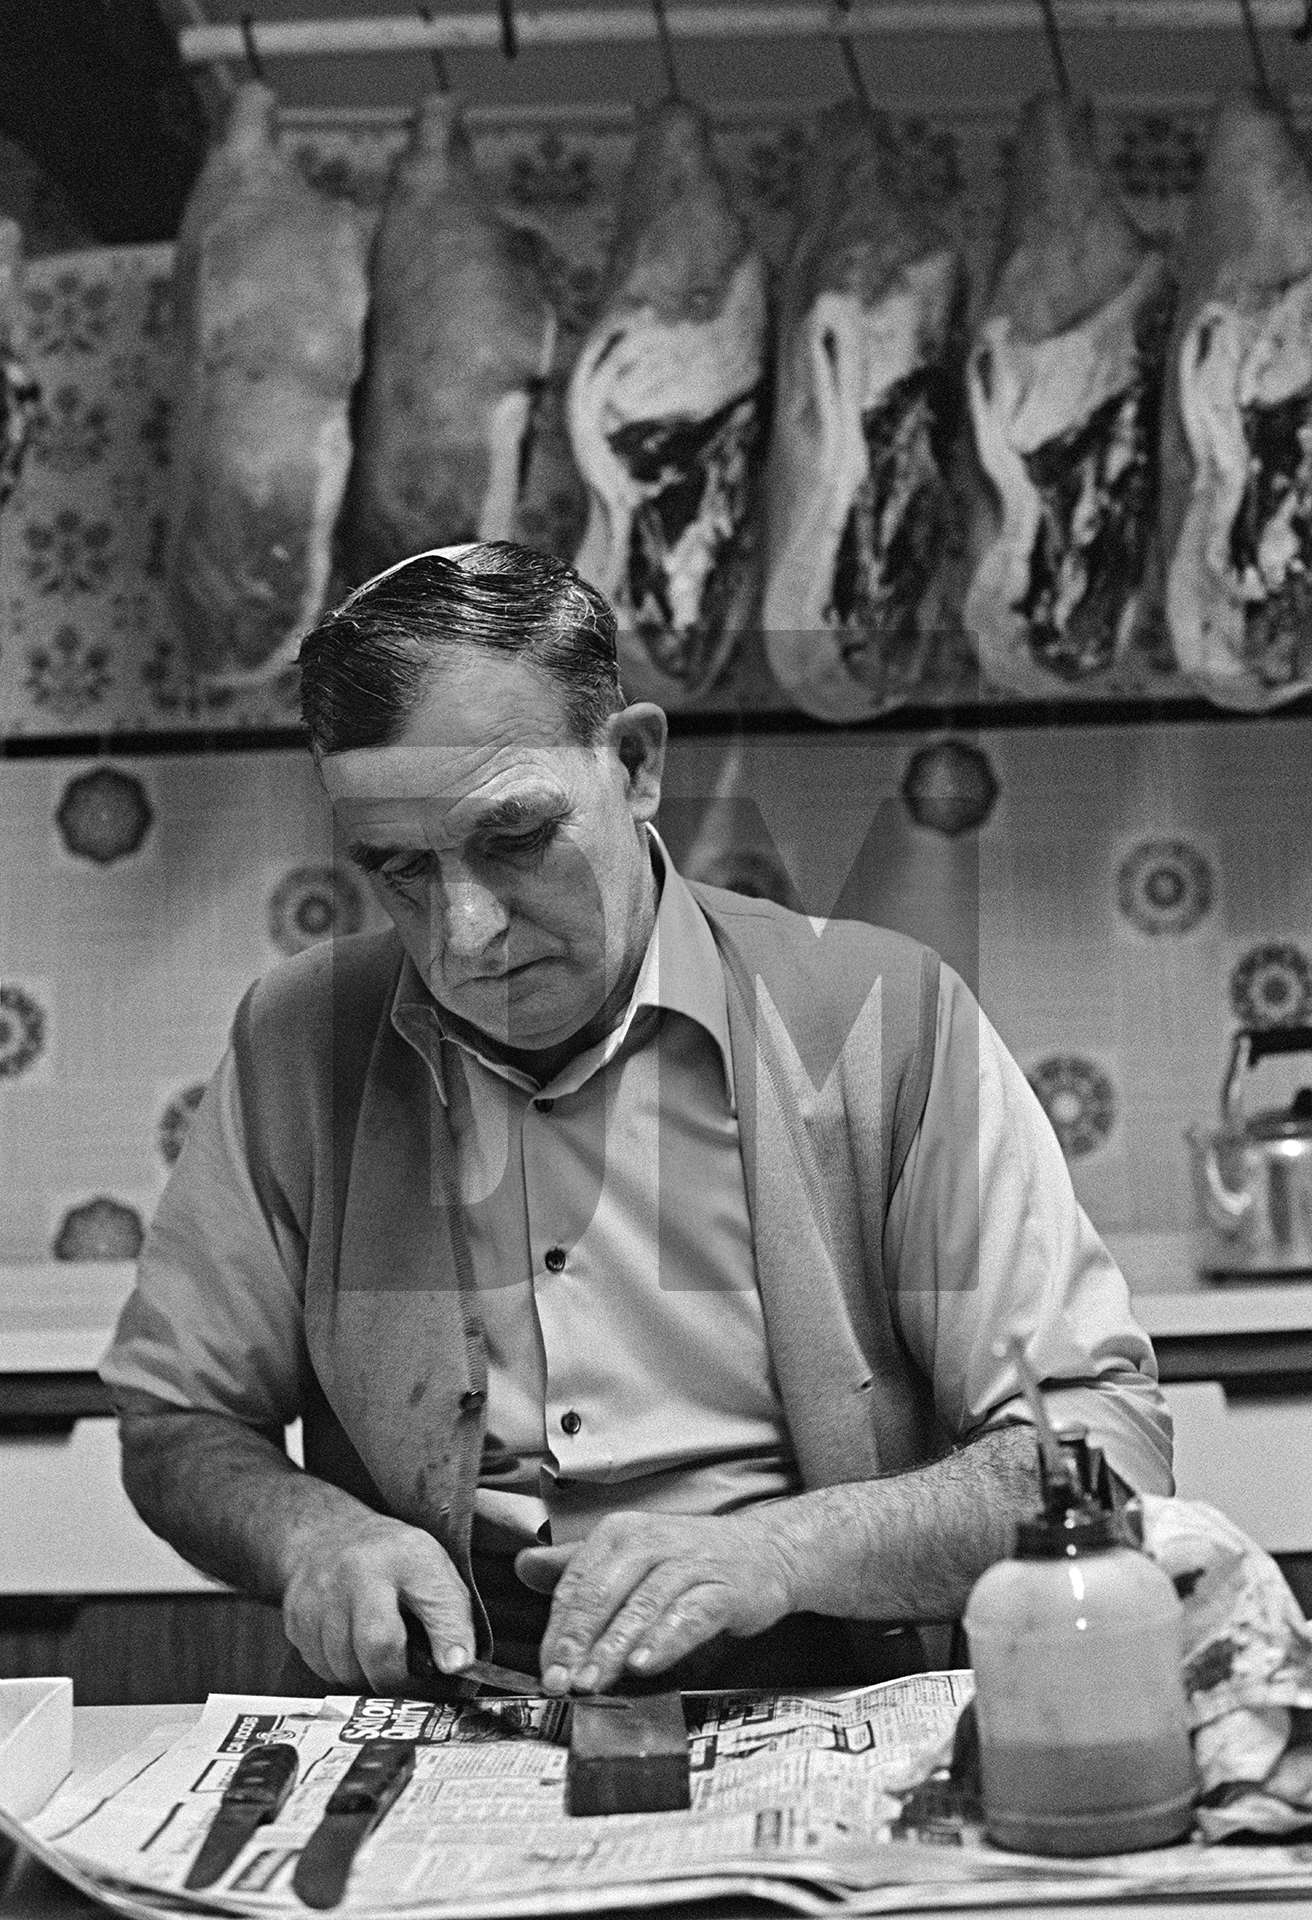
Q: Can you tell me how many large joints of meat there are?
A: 6